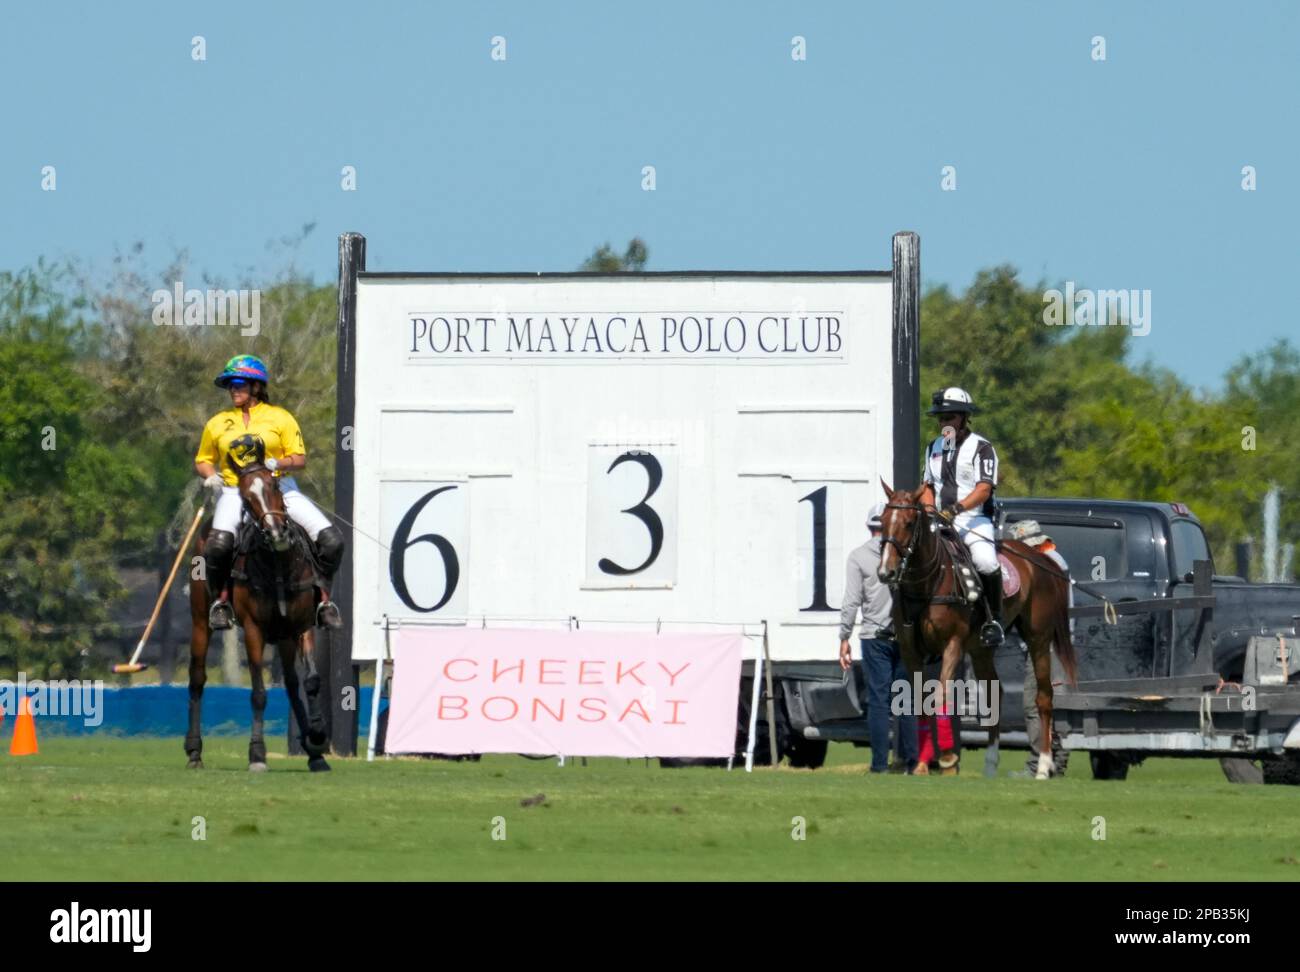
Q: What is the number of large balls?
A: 0